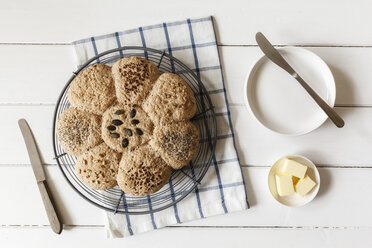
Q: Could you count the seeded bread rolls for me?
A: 8